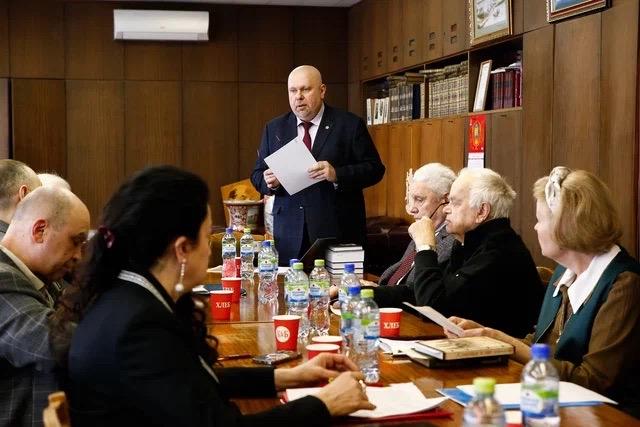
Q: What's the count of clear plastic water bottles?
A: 12